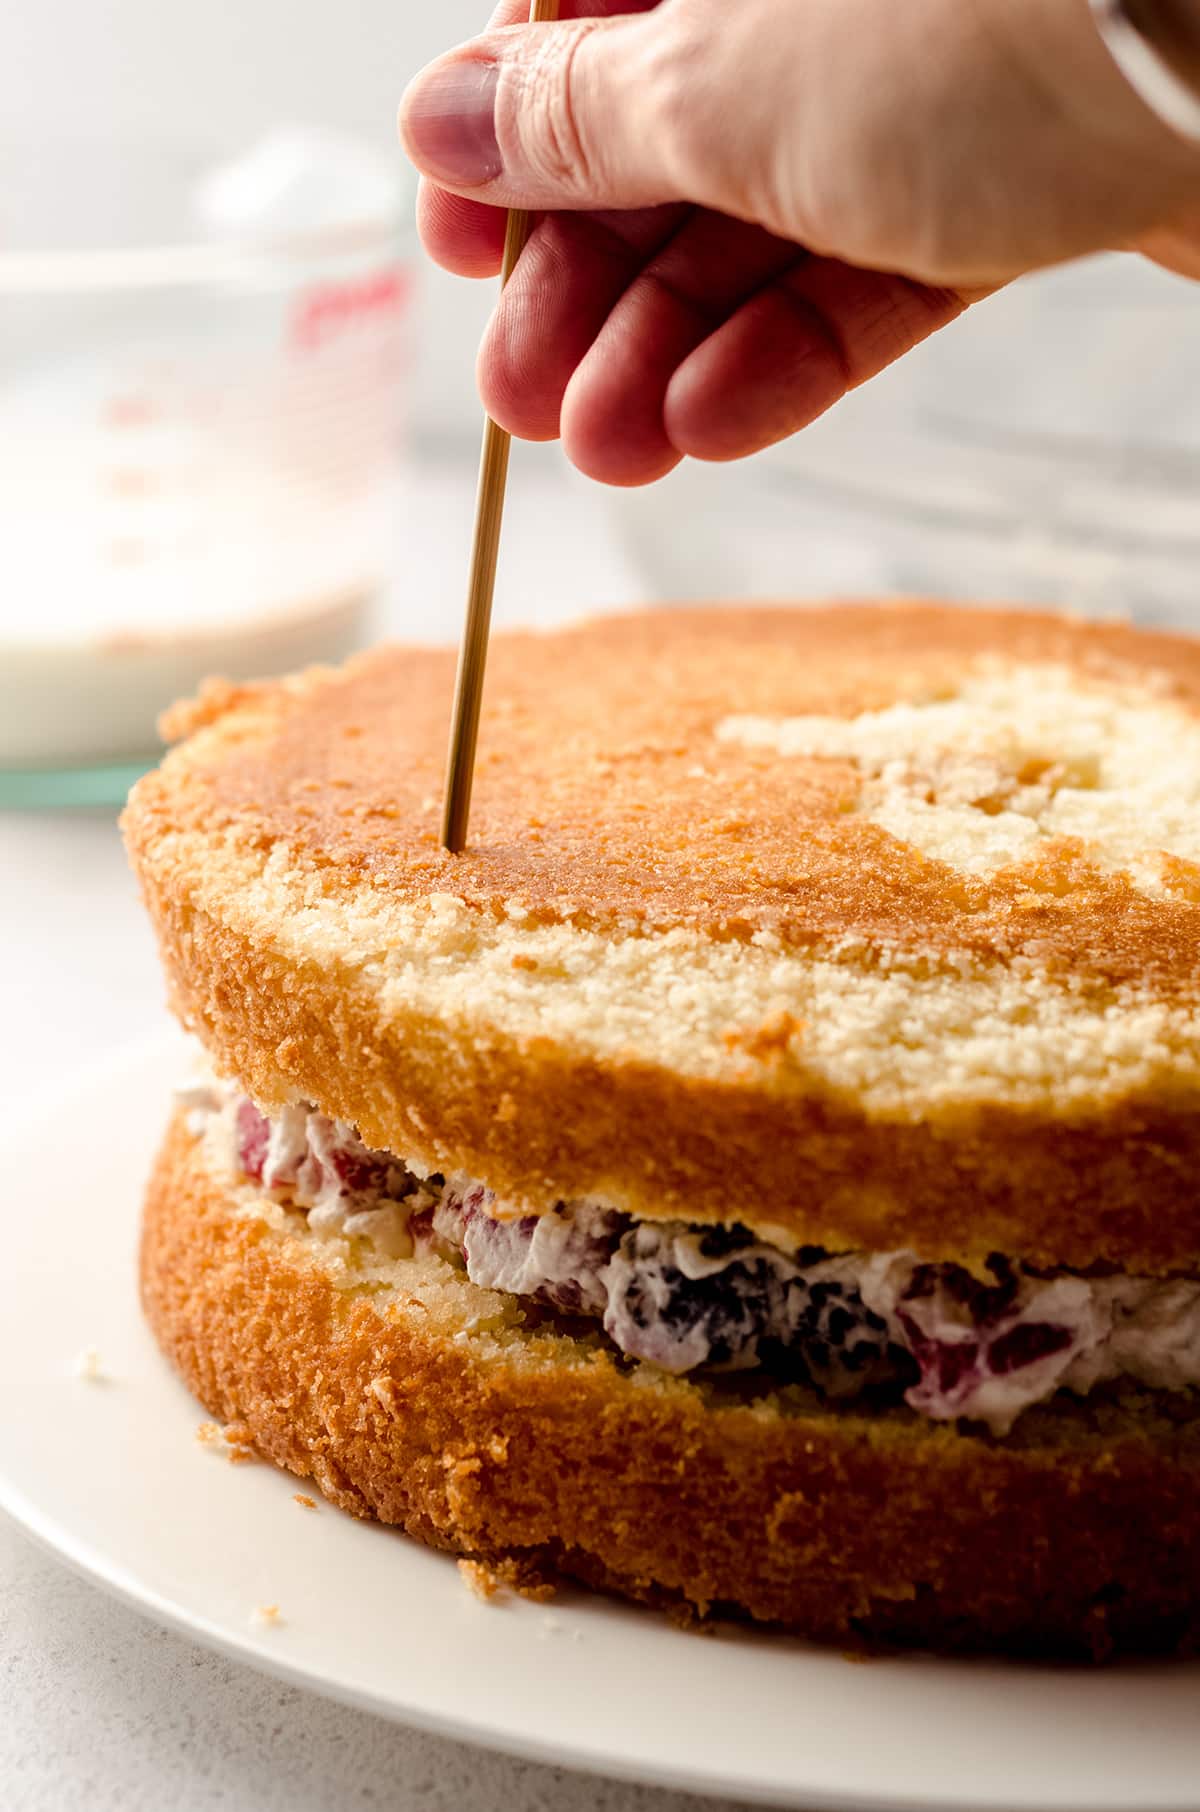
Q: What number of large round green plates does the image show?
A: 0